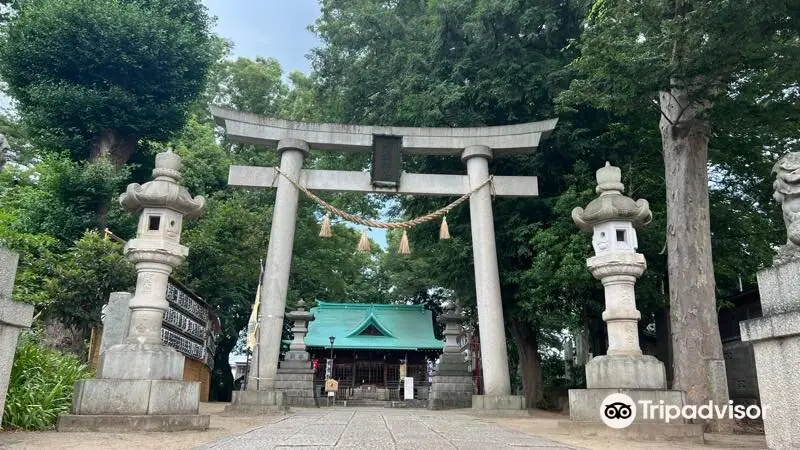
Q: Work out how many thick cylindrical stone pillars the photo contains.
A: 2